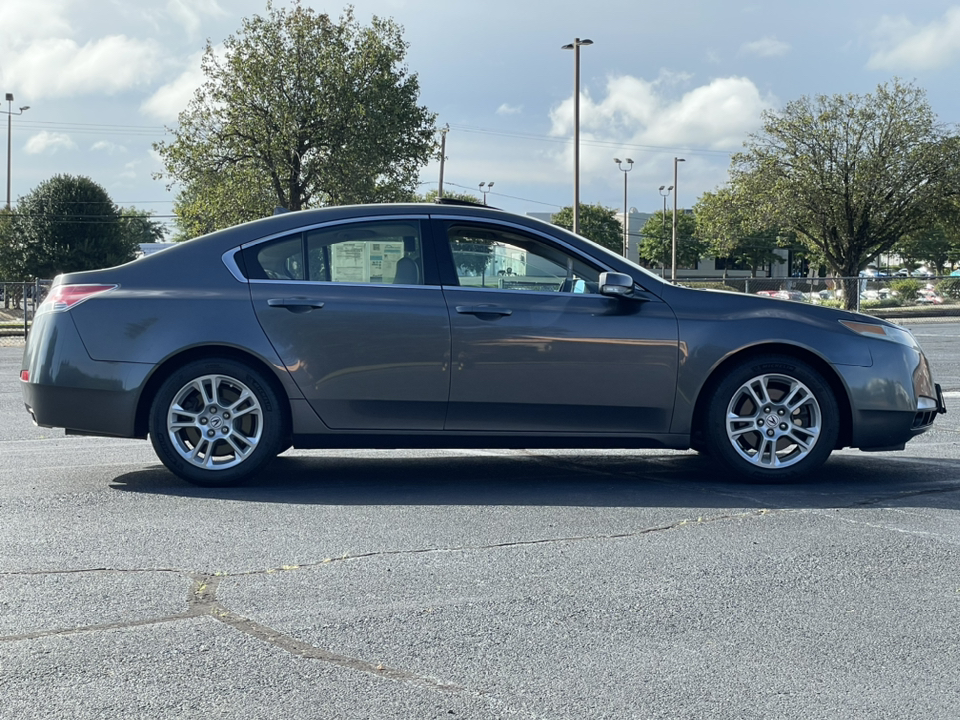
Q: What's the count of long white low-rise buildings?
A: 1